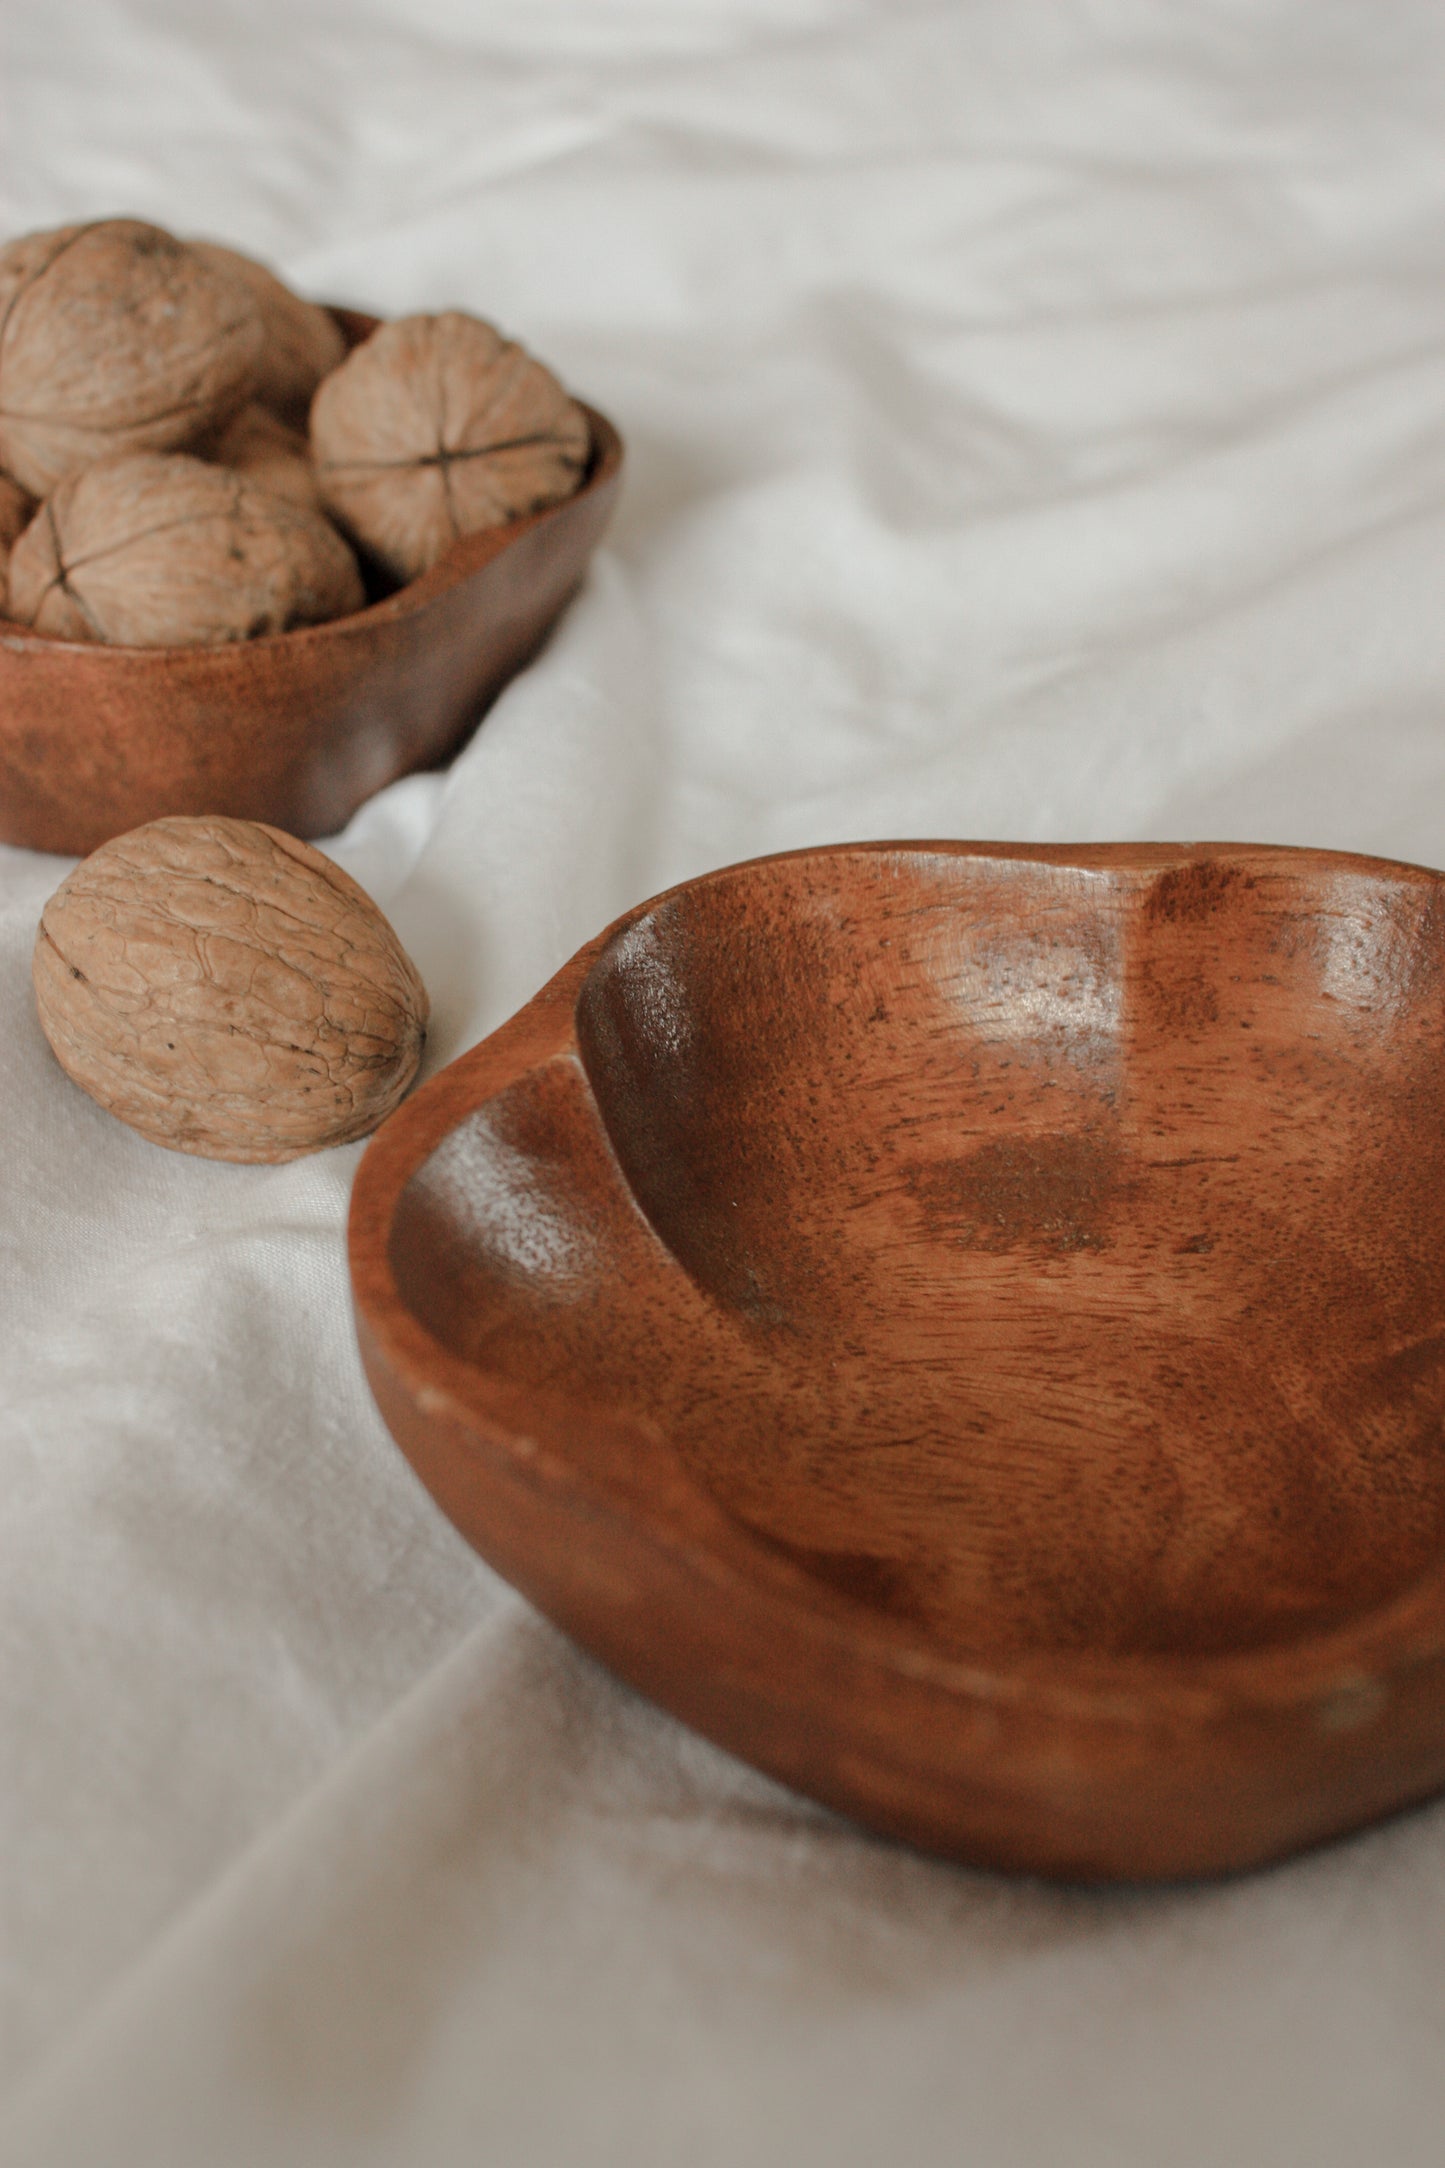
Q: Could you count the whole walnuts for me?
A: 7